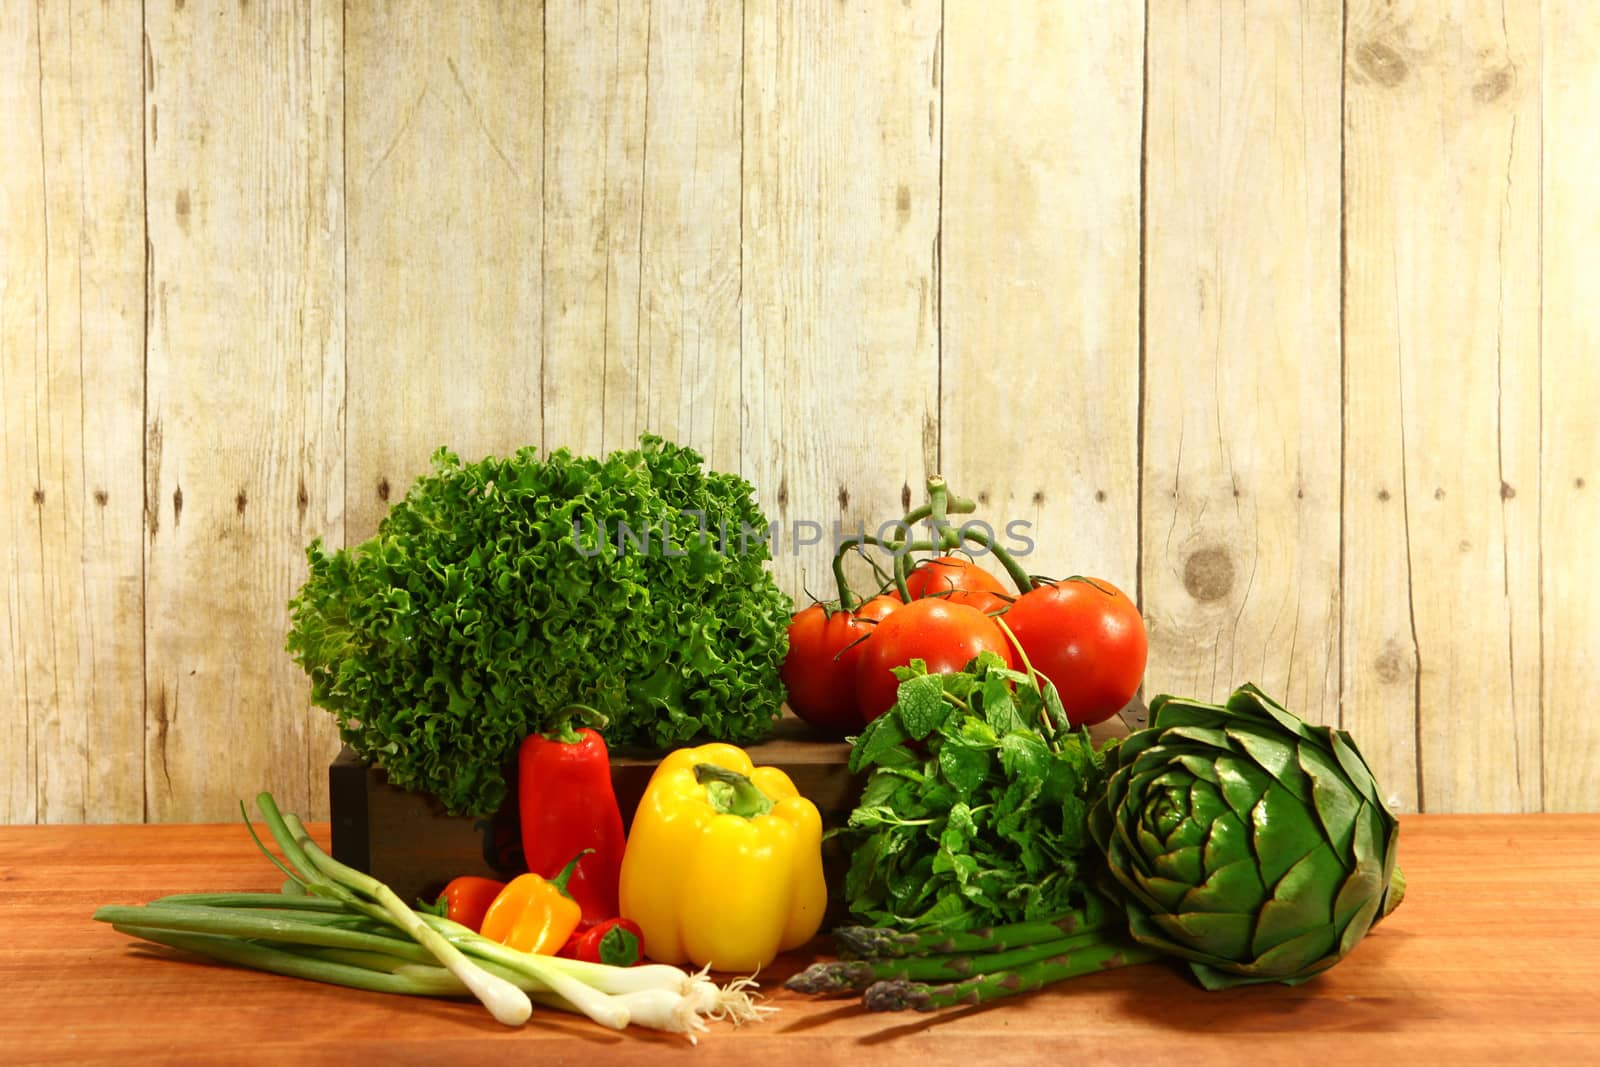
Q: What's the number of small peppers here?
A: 3